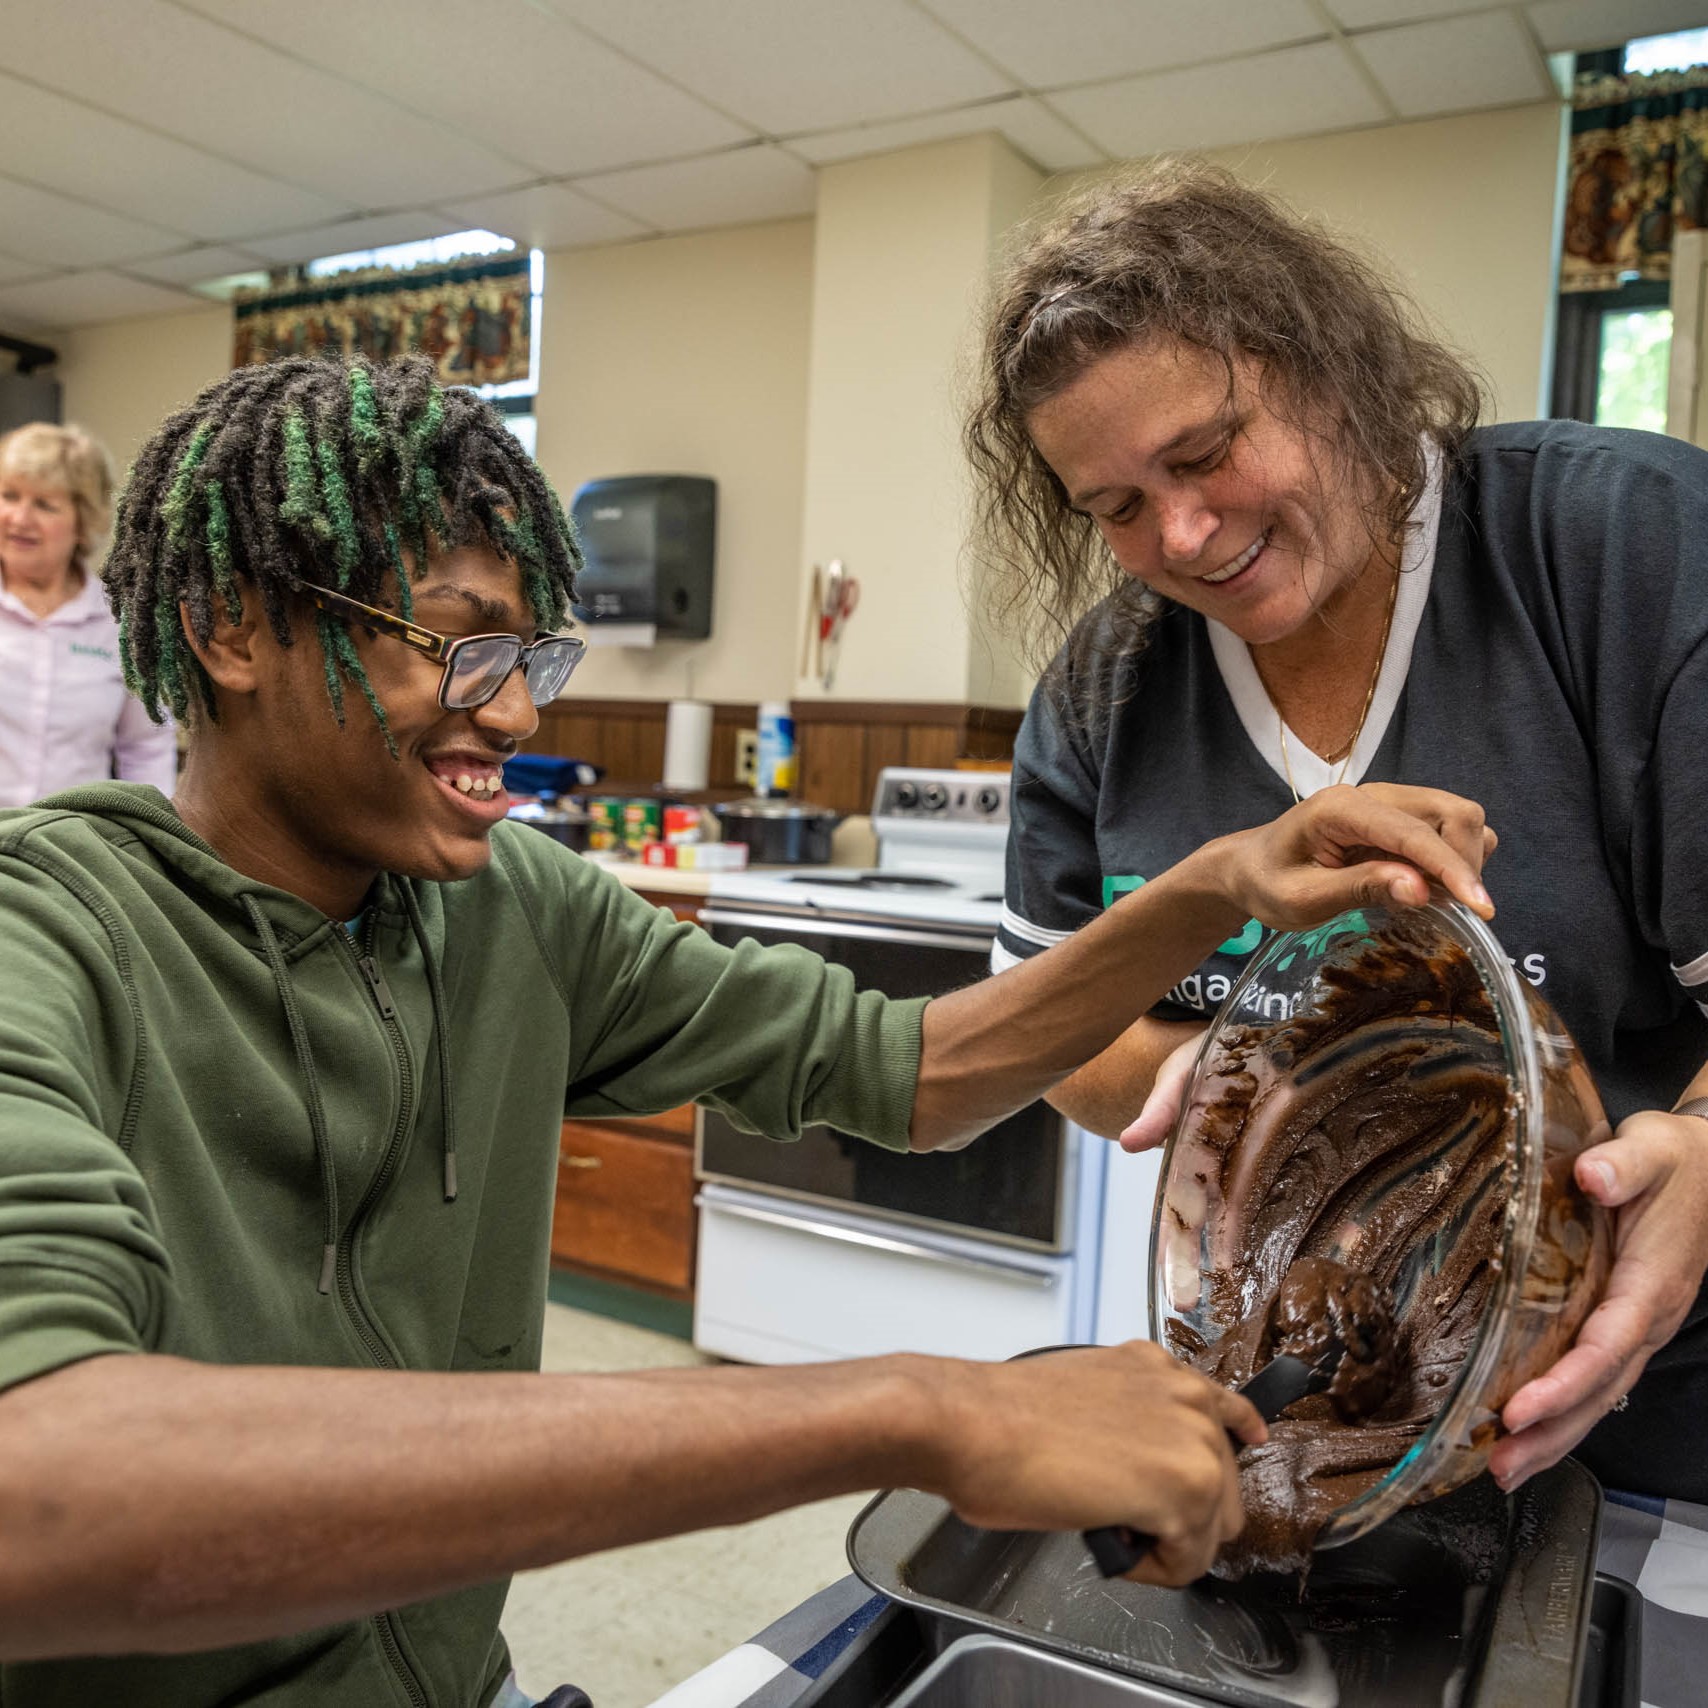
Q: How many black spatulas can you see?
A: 1